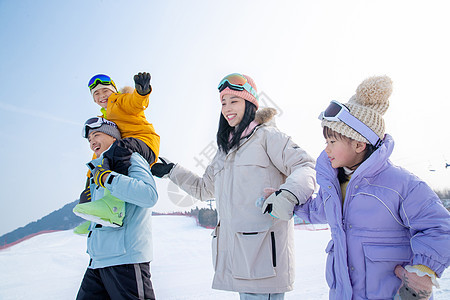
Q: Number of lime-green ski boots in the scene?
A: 2